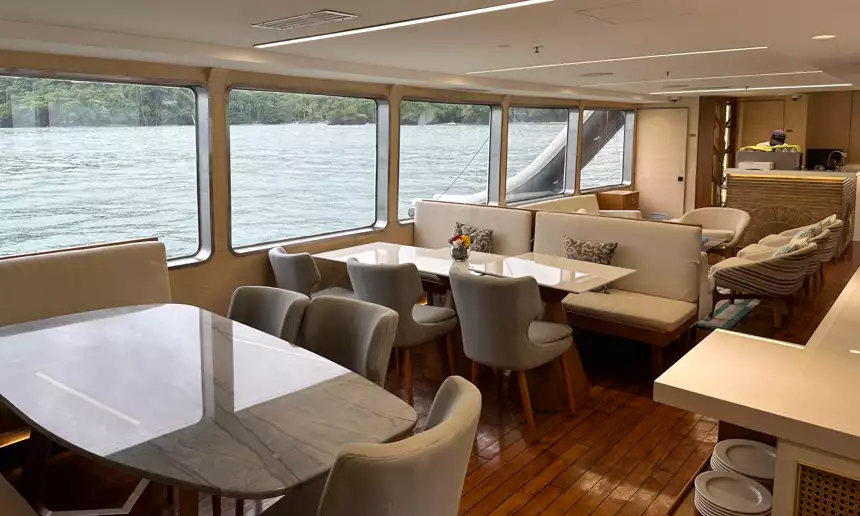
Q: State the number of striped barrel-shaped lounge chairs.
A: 3